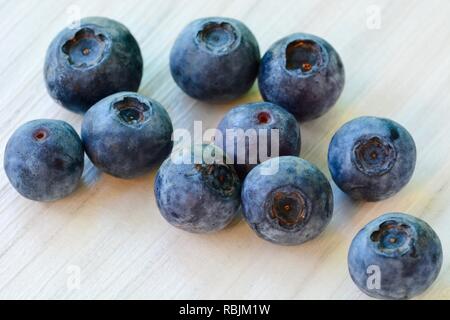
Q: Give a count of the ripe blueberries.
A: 10